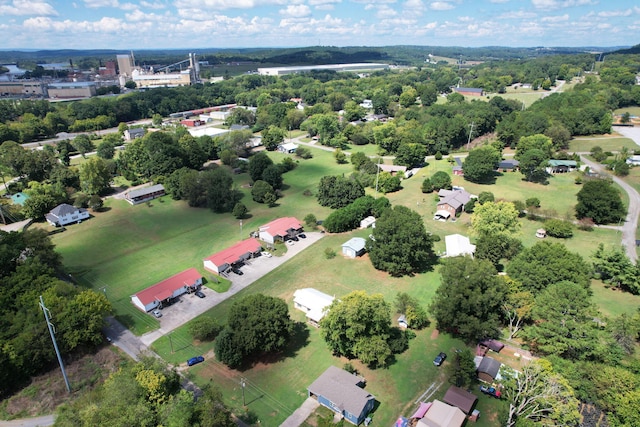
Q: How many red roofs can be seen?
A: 3